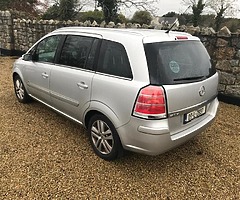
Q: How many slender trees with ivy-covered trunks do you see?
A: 2